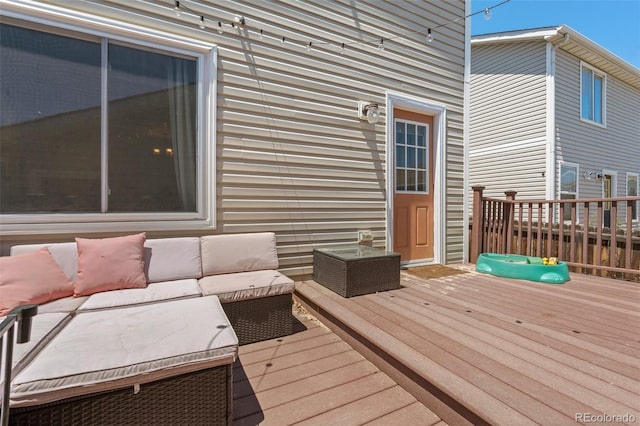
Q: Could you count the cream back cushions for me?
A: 3